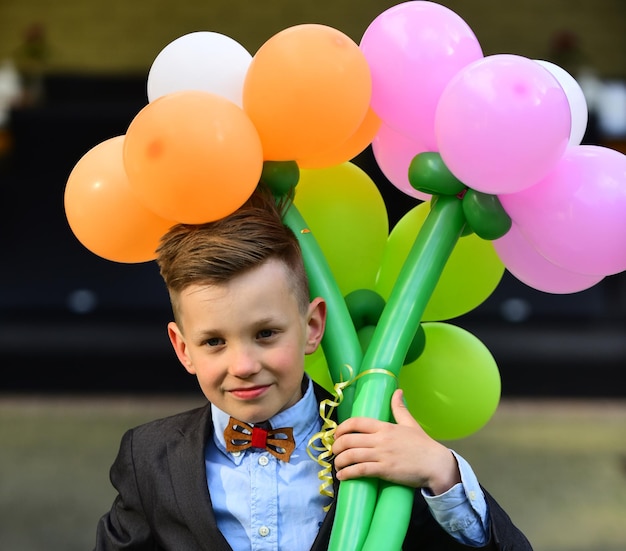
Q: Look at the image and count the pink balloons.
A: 5